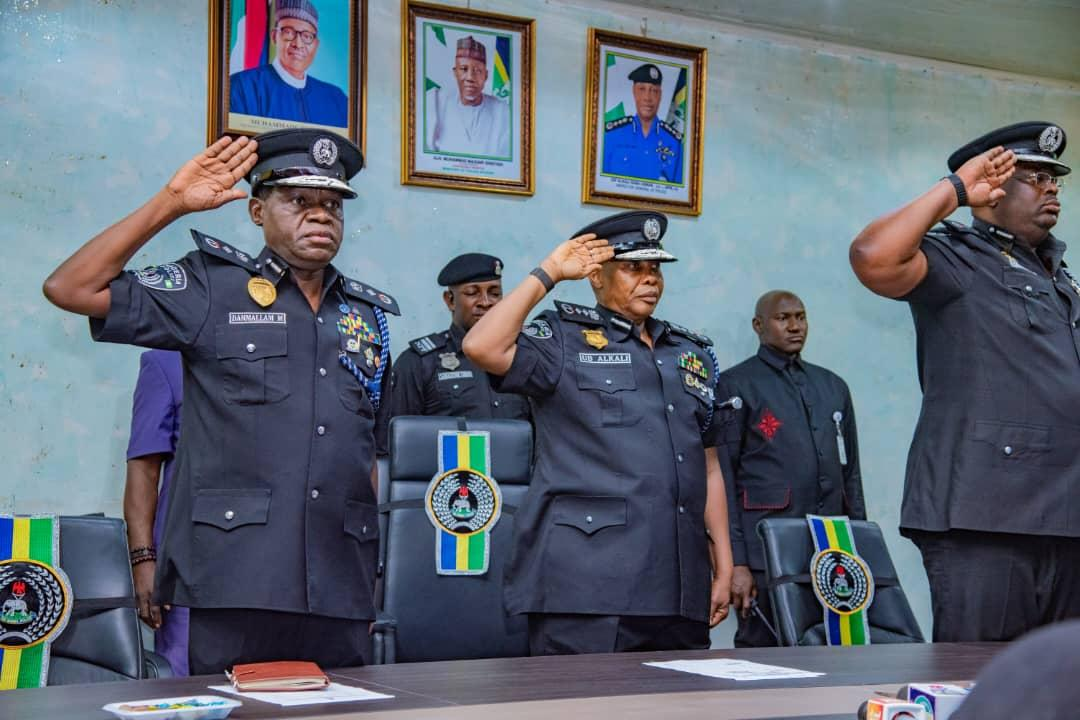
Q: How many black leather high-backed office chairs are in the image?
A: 3